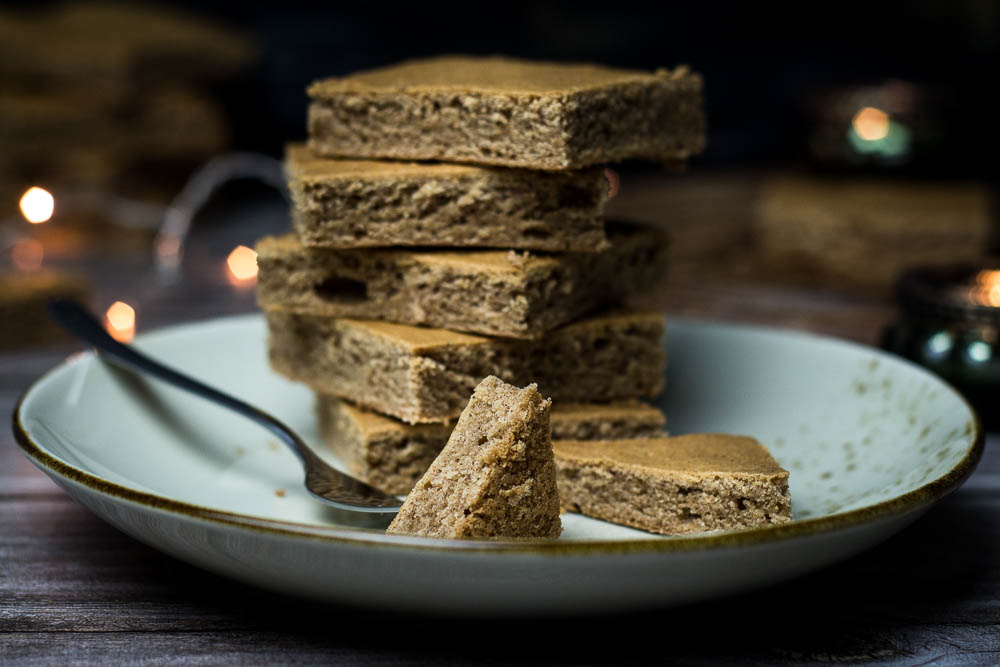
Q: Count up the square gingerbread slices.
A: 5